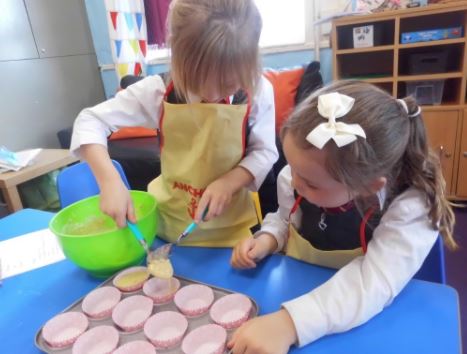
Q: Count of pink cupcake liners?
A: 11